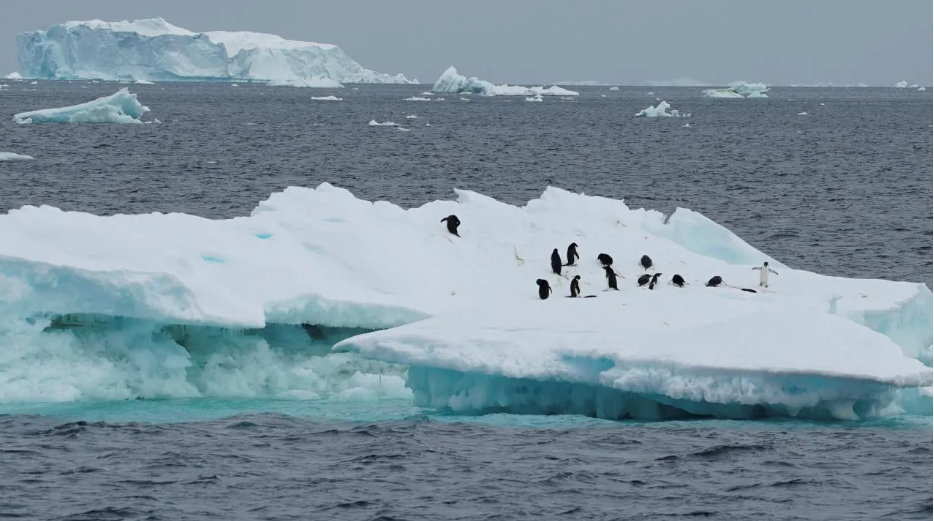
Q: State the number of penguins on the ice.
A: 13